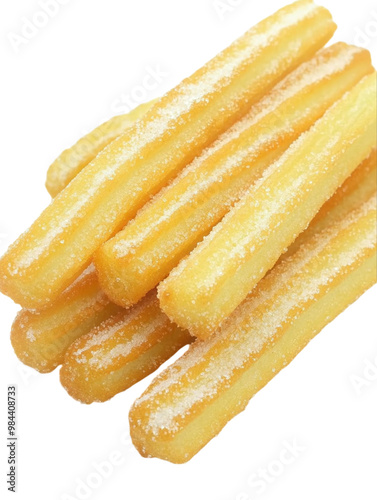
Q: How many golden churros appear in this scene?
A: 7